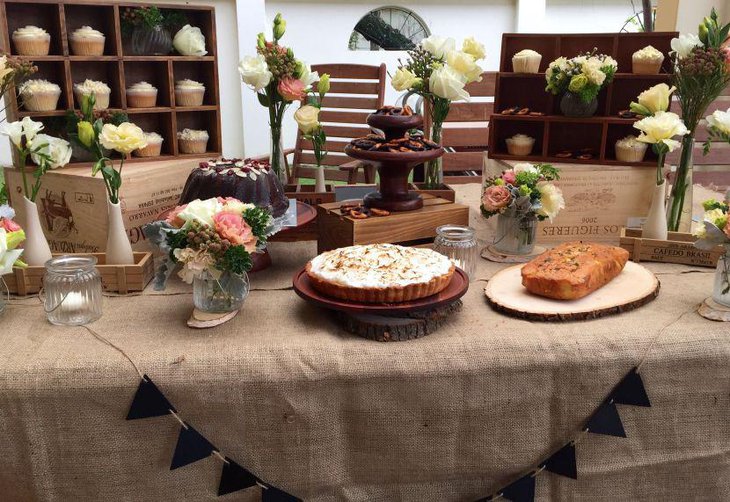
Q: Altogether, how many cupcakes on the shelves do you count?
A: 12